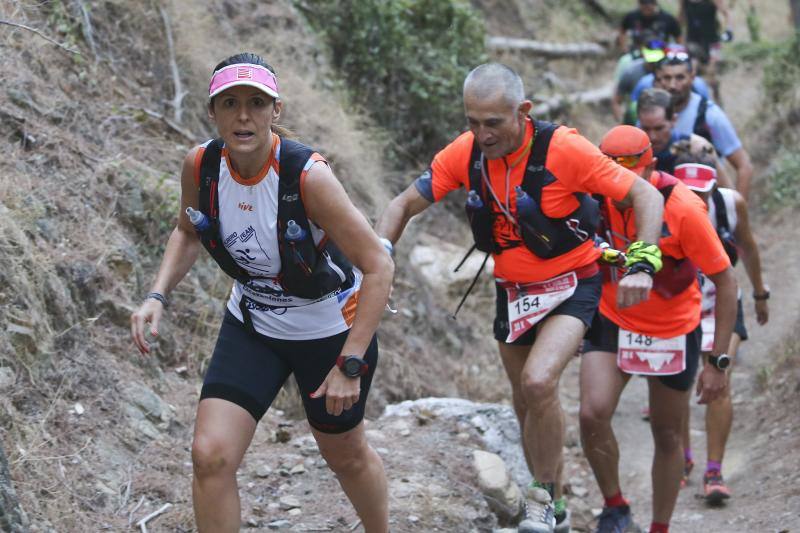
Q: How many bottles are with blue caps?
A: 4